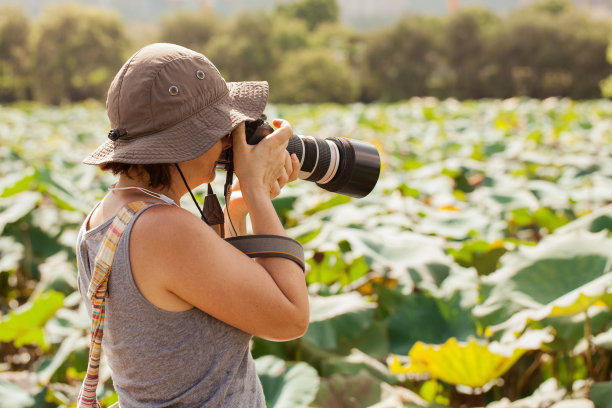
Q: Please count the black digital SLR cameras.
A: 1